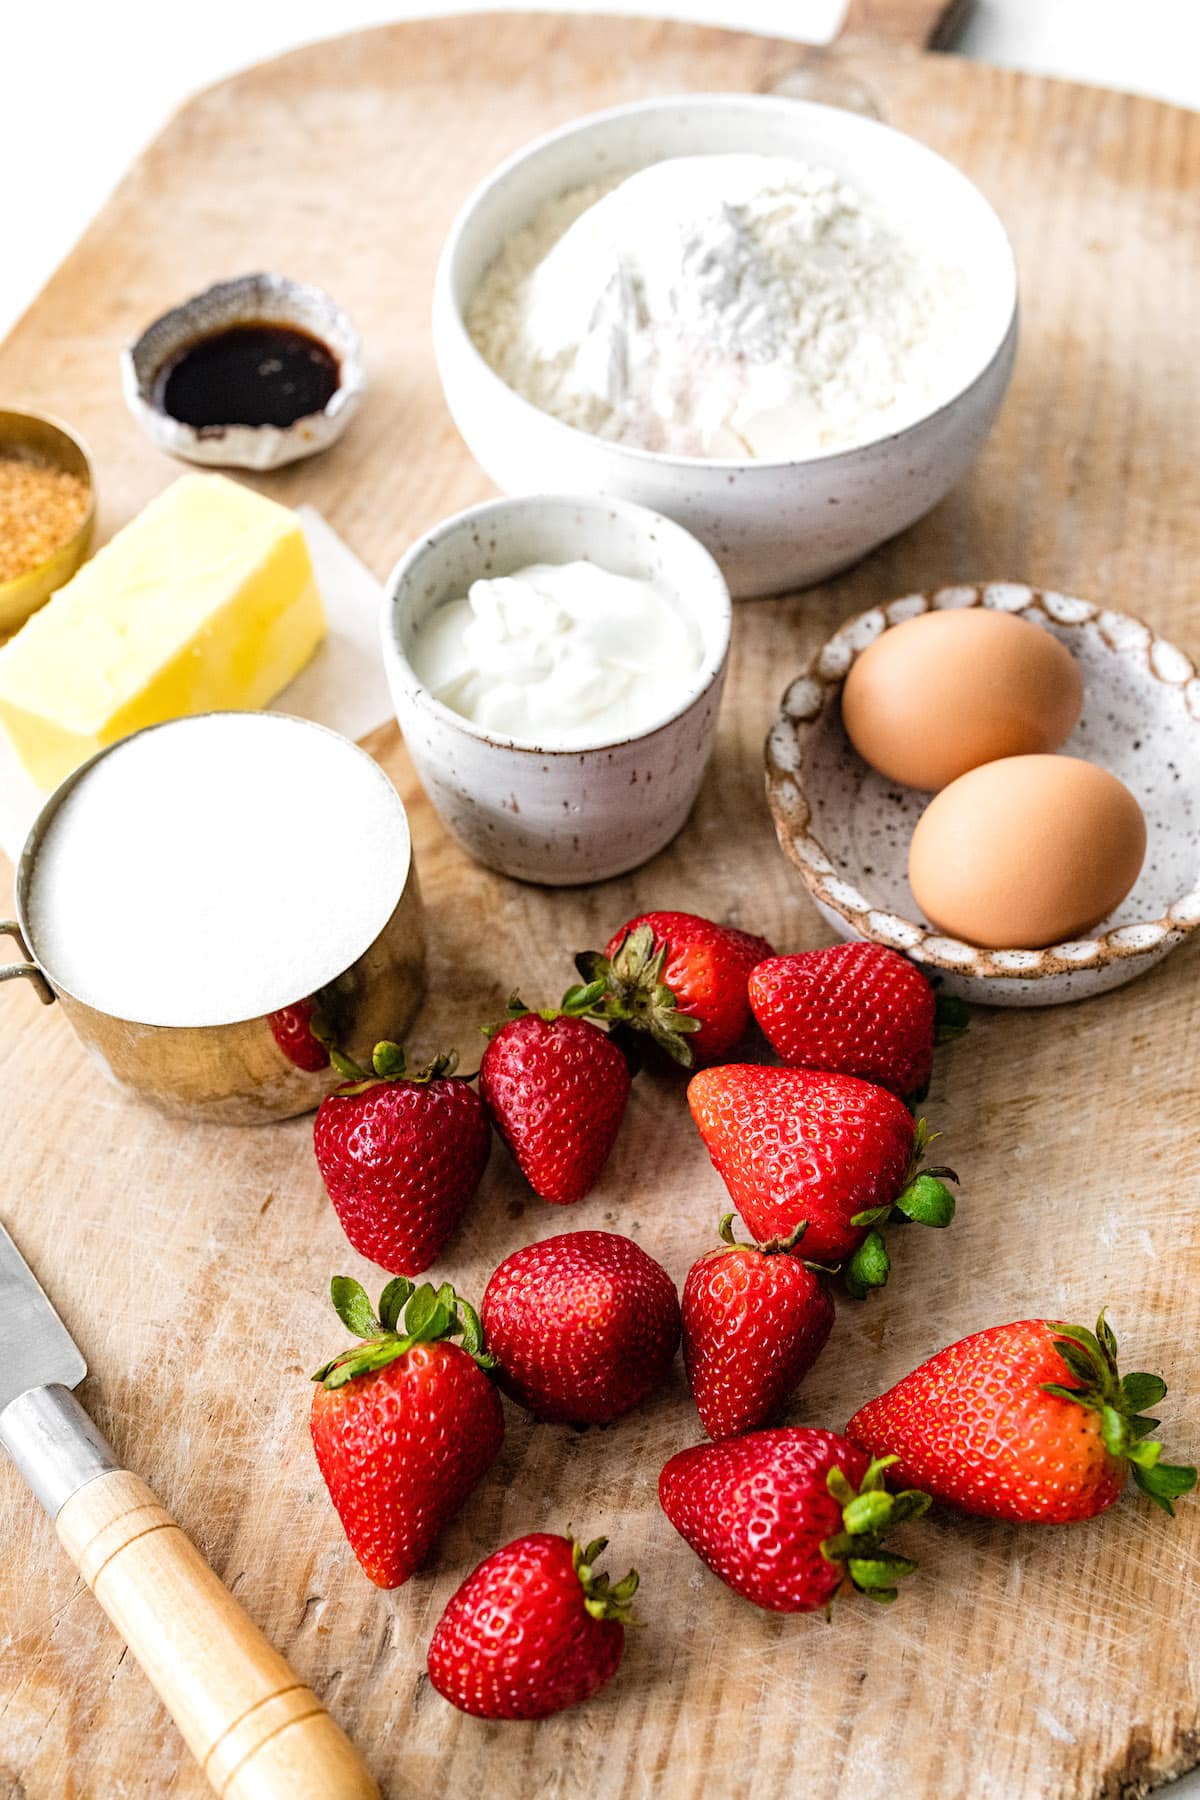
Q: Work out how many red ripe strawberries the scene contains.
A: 11